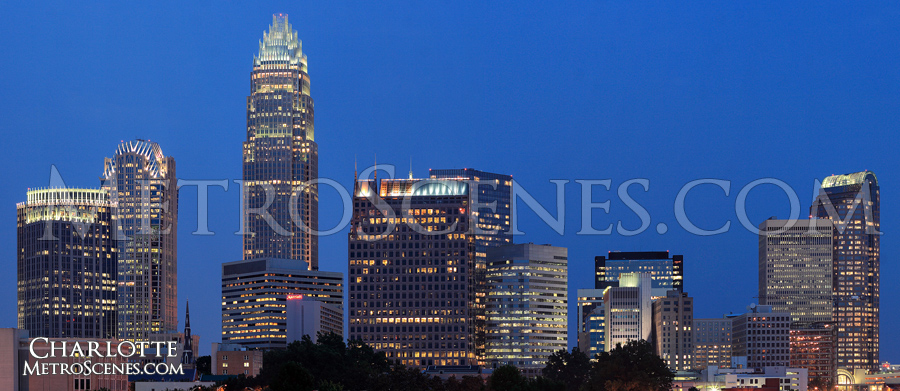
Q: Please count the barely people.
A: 0